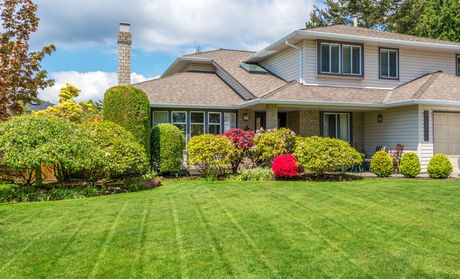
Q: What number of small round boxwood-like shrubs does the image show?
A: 3